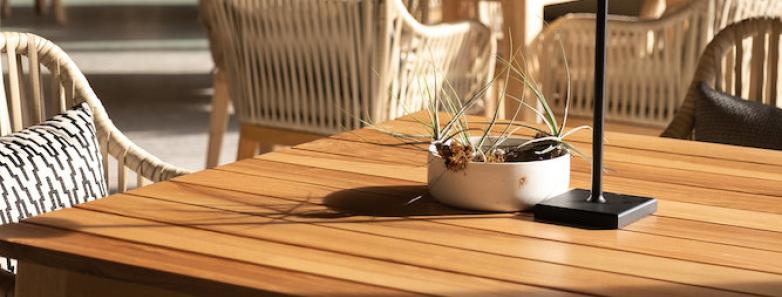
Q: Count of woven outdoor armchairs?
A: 4